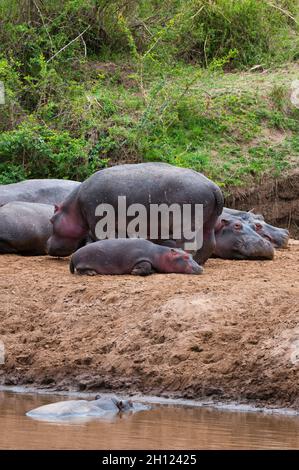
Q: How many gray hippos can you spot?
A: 7